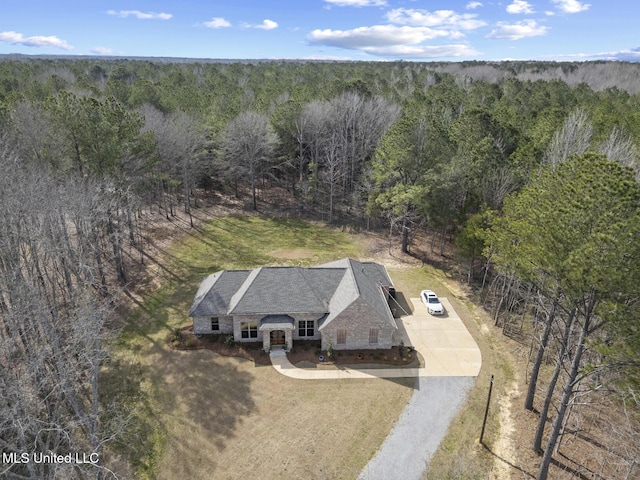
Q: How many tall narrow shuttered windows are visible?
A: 2